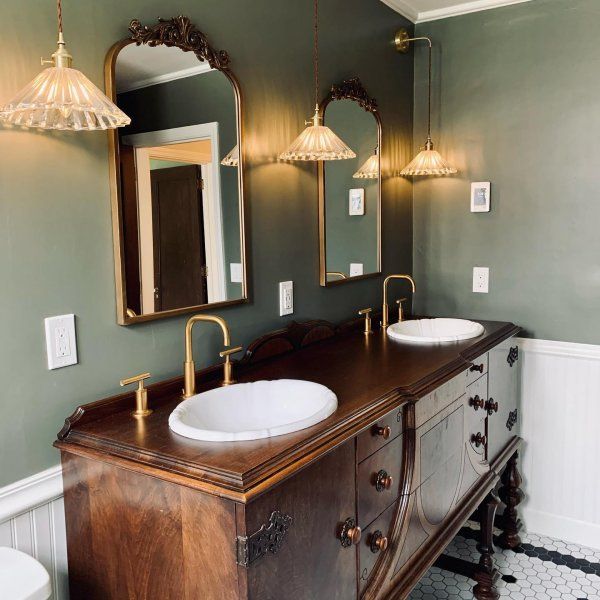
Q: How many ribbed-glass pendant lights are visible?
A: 3